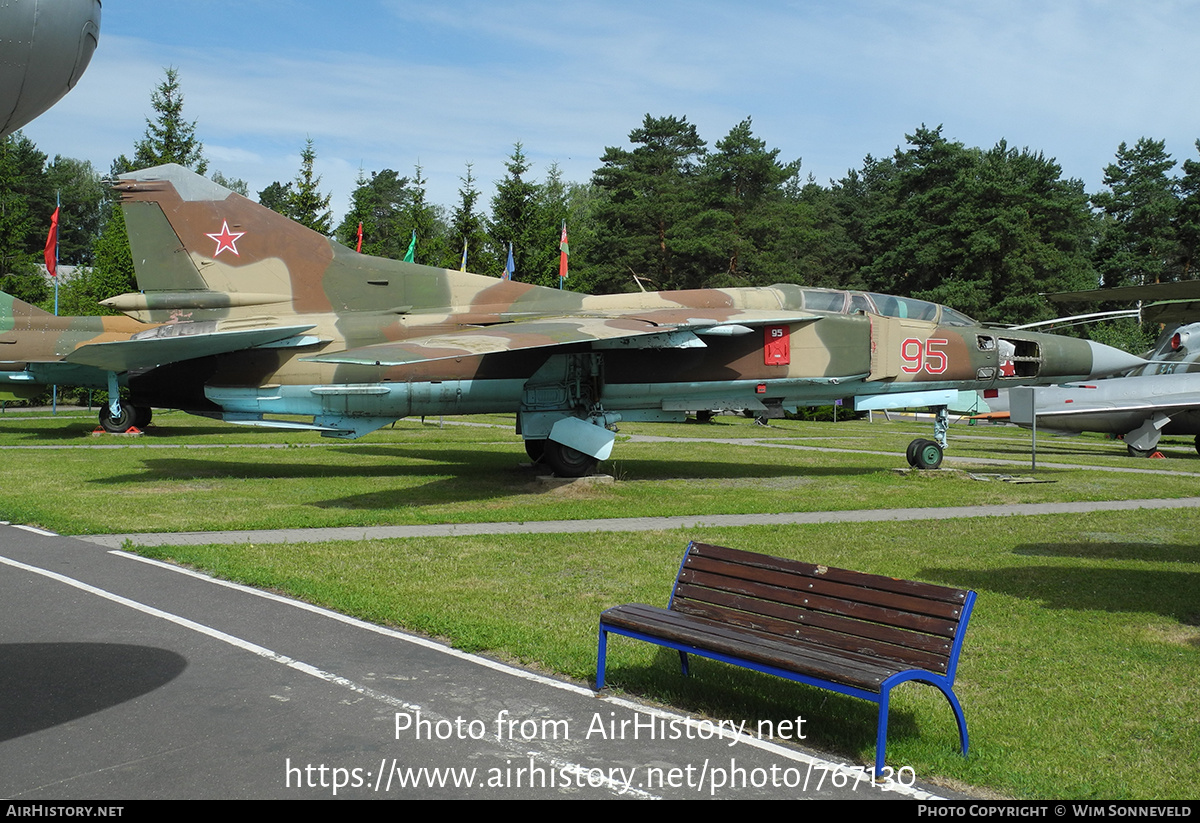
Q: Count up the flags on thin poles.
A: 6